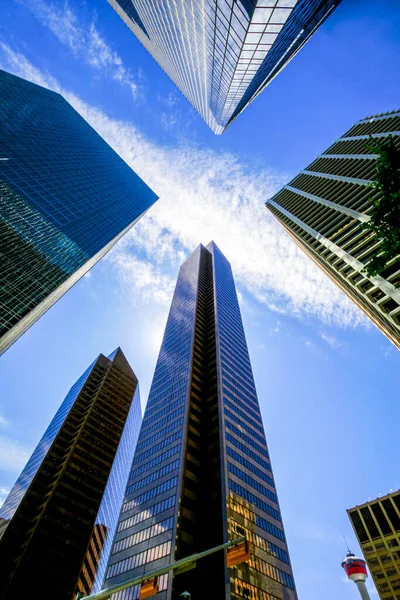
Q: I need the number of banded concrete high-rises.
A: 1